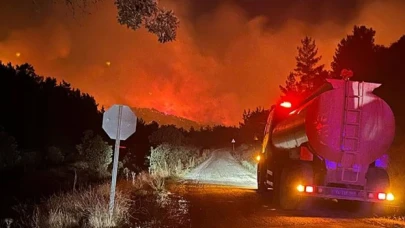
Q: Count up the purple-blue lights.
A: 2